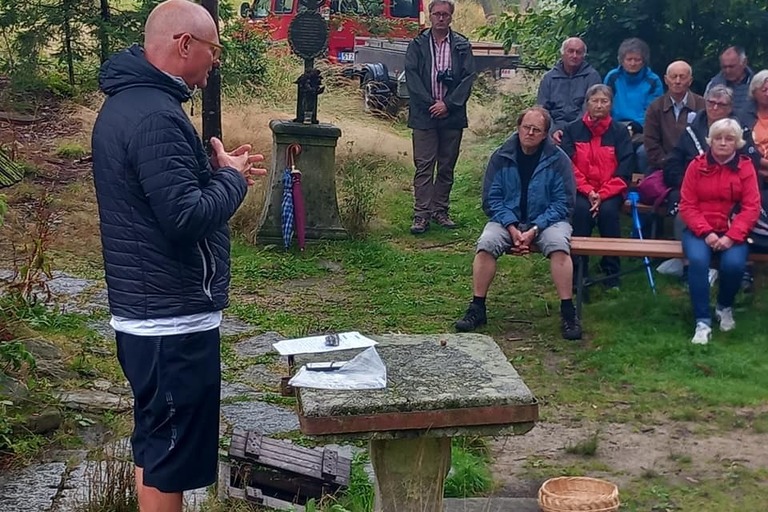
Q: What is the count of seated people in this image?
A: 9